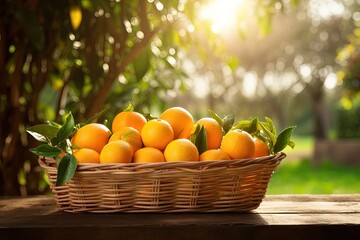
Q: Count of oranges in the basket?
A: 13